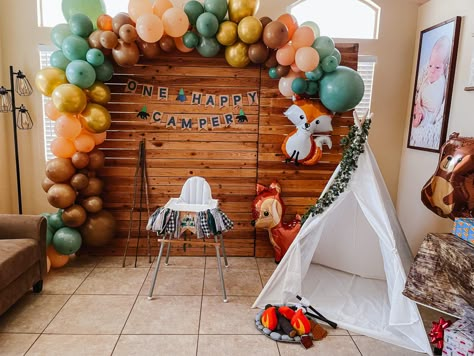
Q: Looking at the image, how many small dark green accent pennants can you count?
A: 3